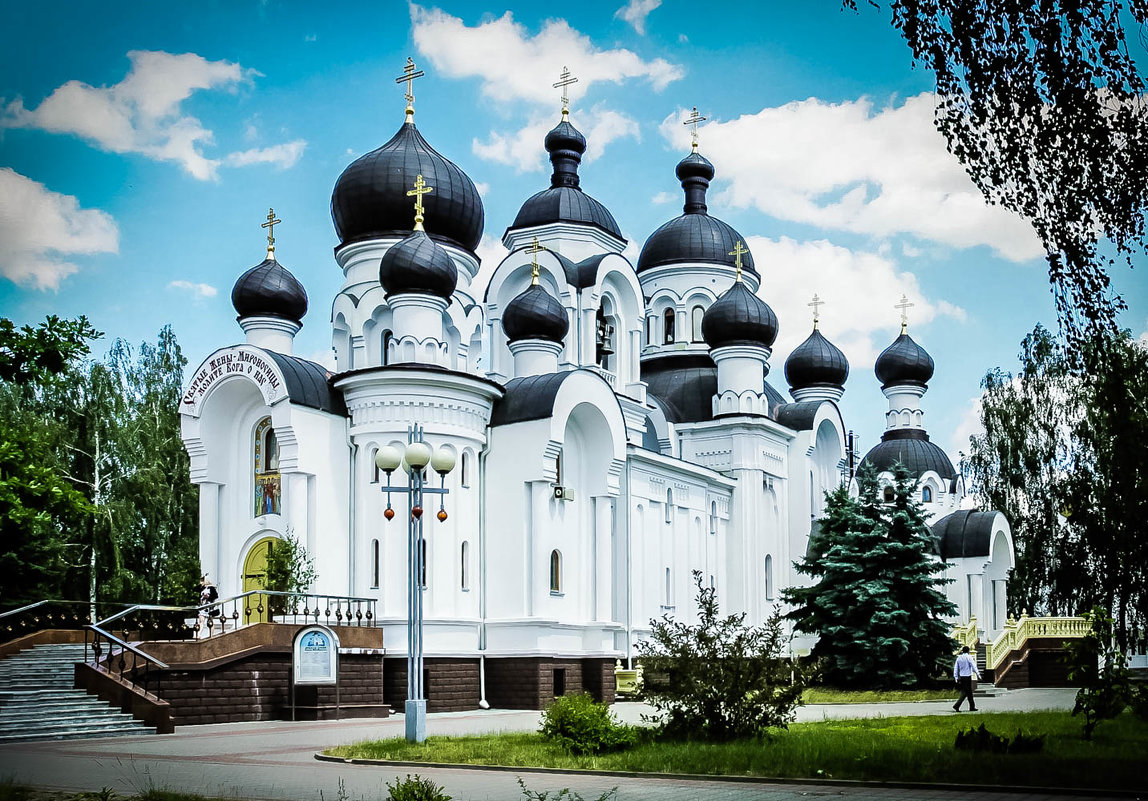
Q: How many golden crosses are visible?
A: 9